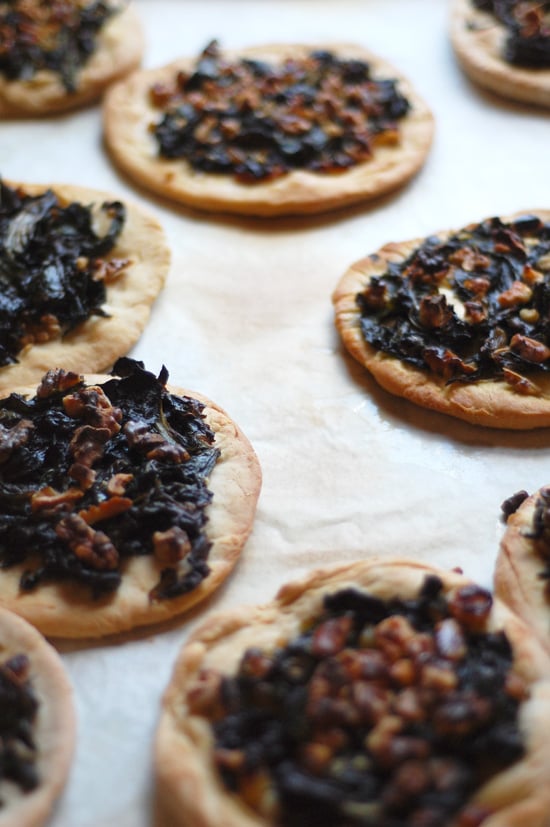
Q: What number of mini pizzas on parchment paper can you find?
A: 9